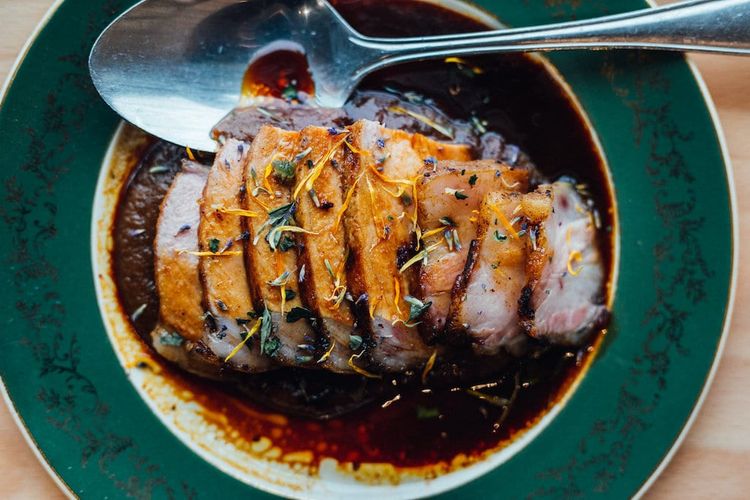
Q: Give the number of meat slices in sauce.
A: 8